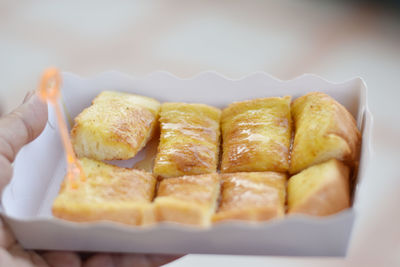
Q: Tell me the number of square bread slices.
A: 8